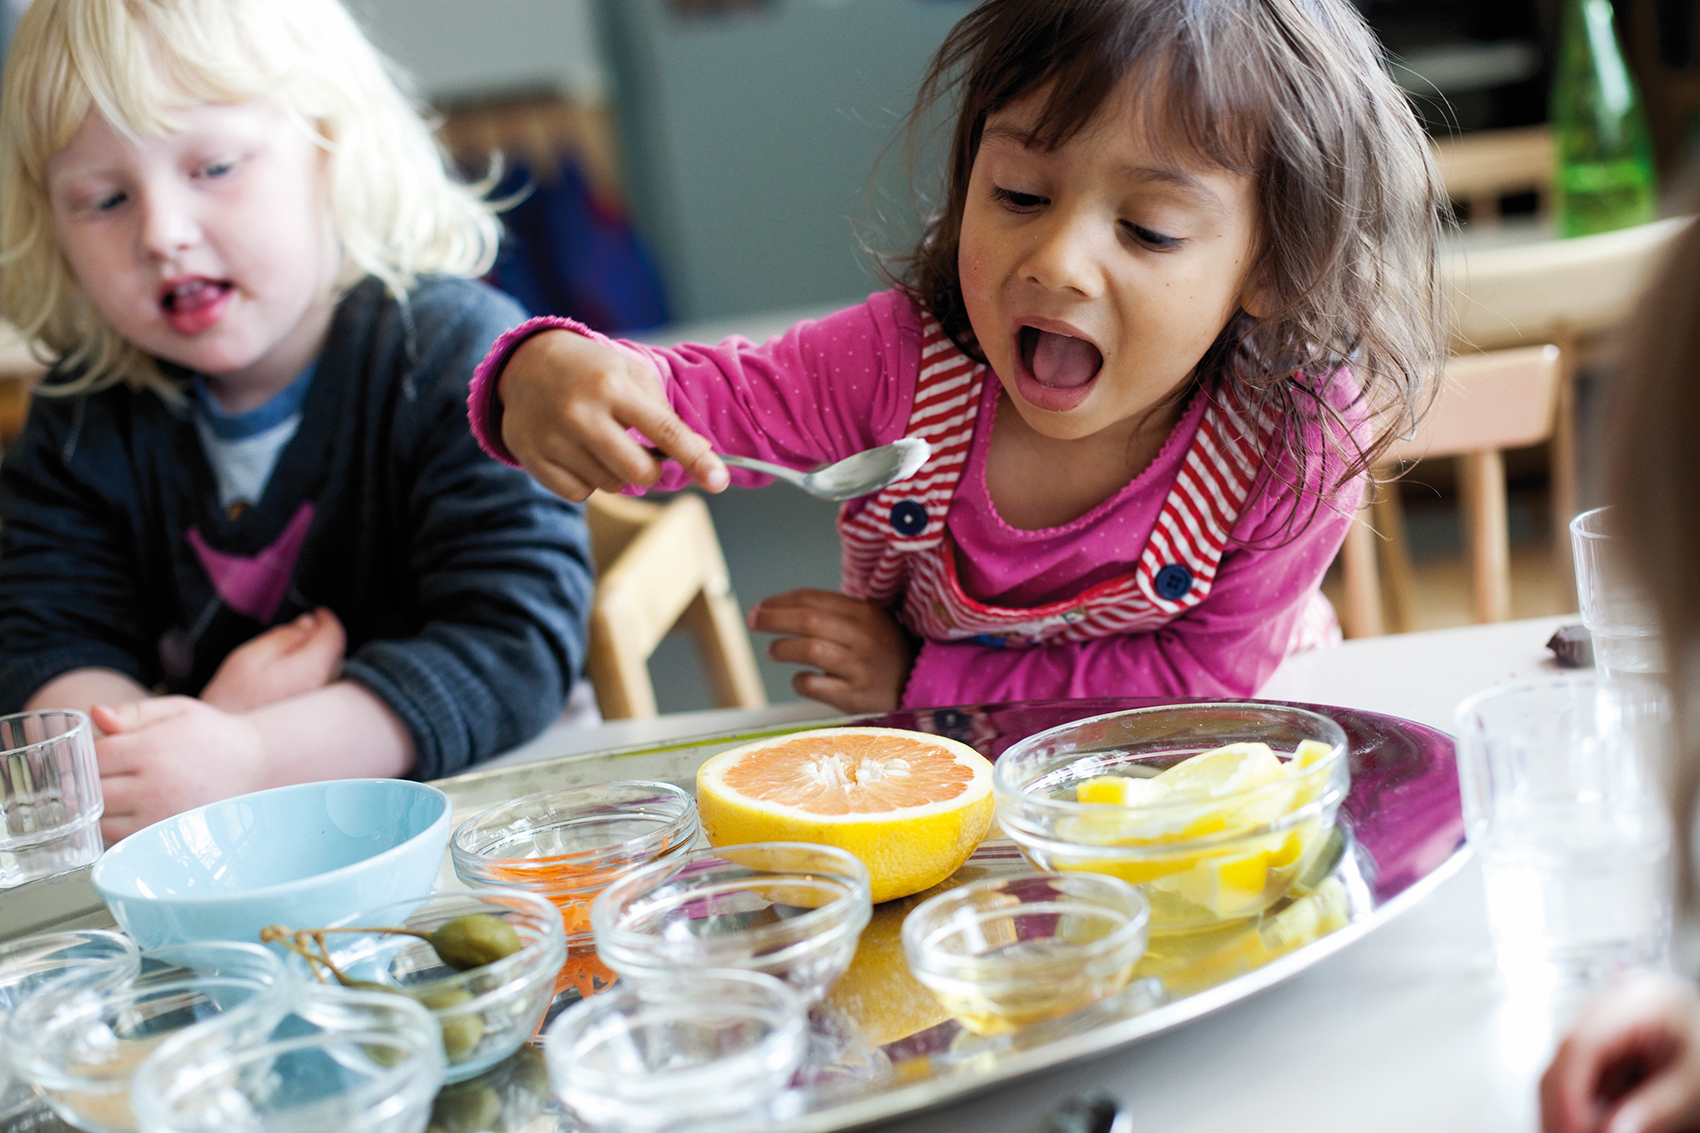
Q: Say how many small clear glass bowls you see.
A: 8